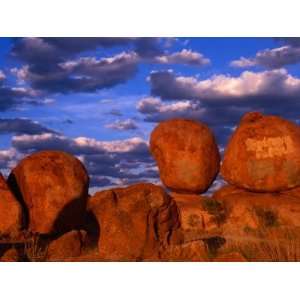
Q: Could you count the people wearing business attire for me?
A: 0